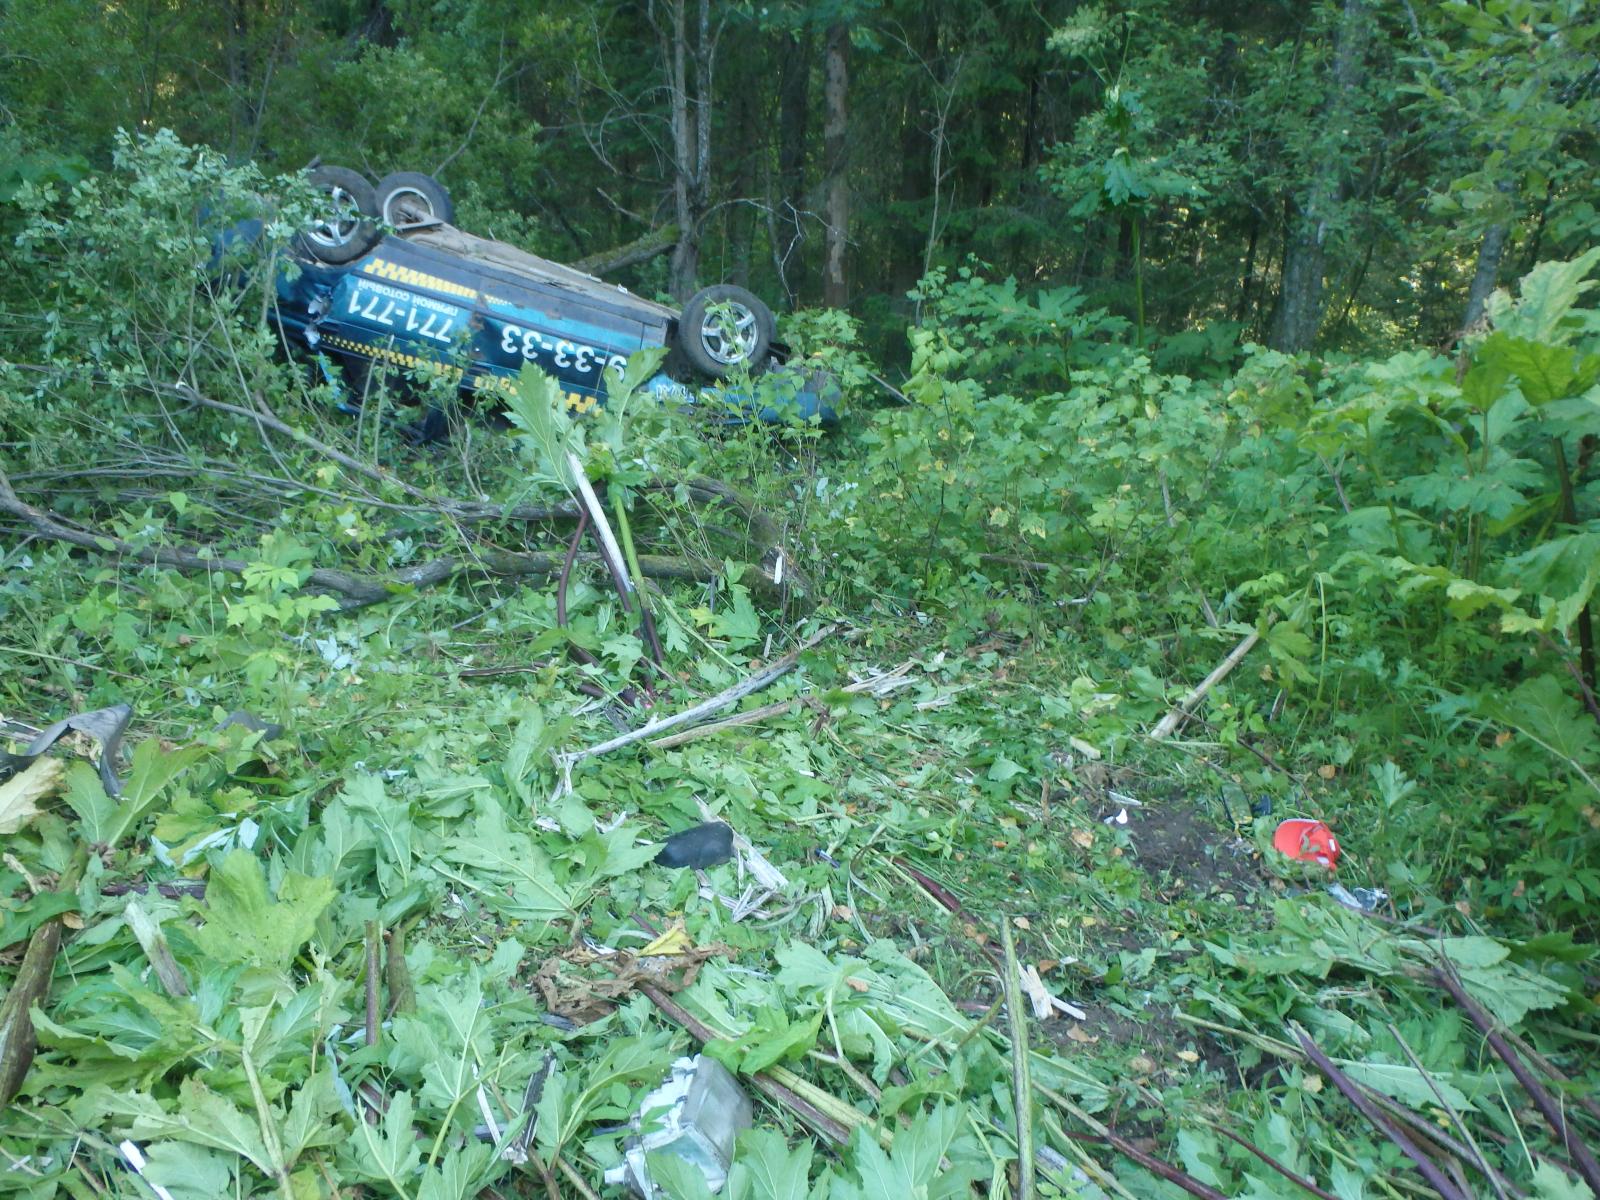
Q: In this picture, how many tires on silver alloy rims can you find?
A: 3